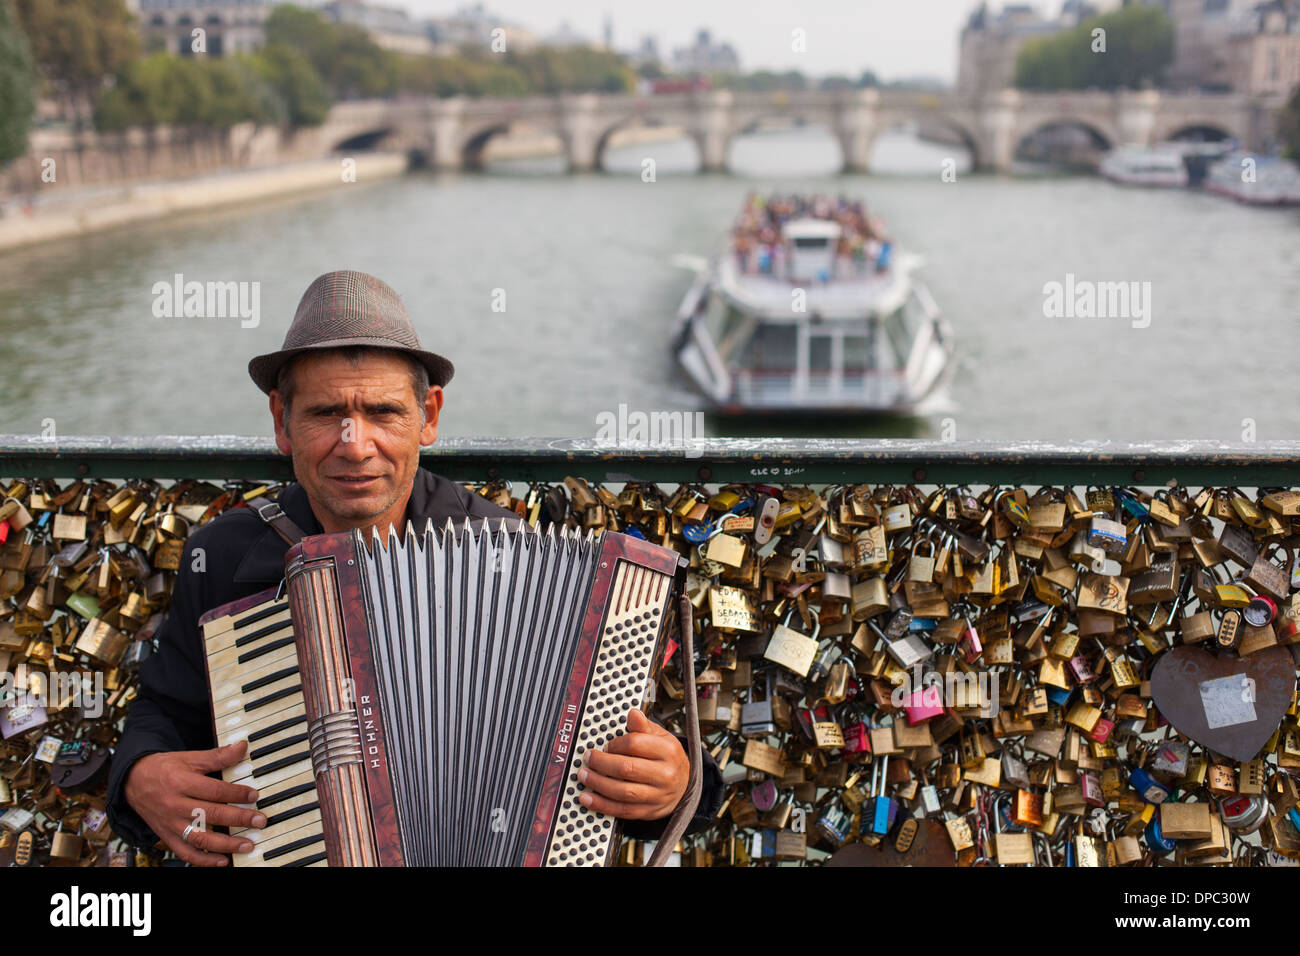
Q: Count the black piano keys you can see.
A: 12